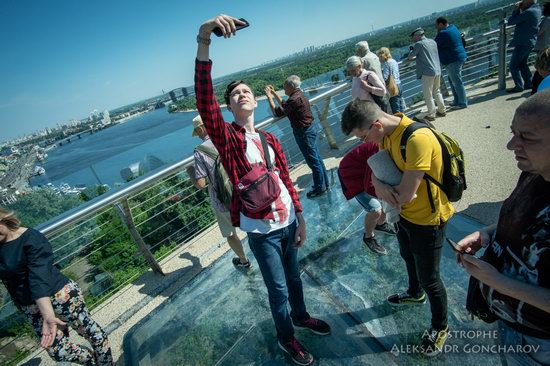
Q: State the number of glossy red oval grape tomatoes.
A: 0